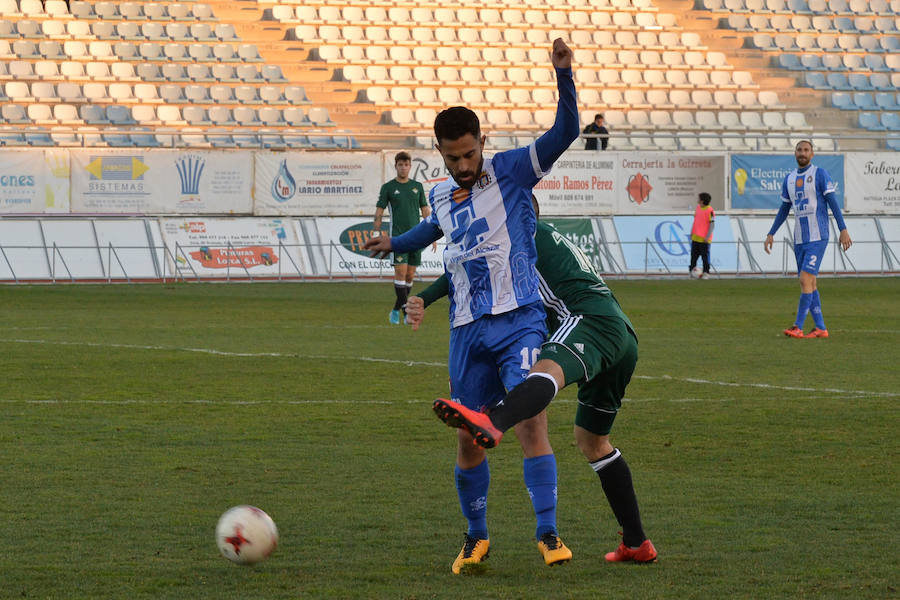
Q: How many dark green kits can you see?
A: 2